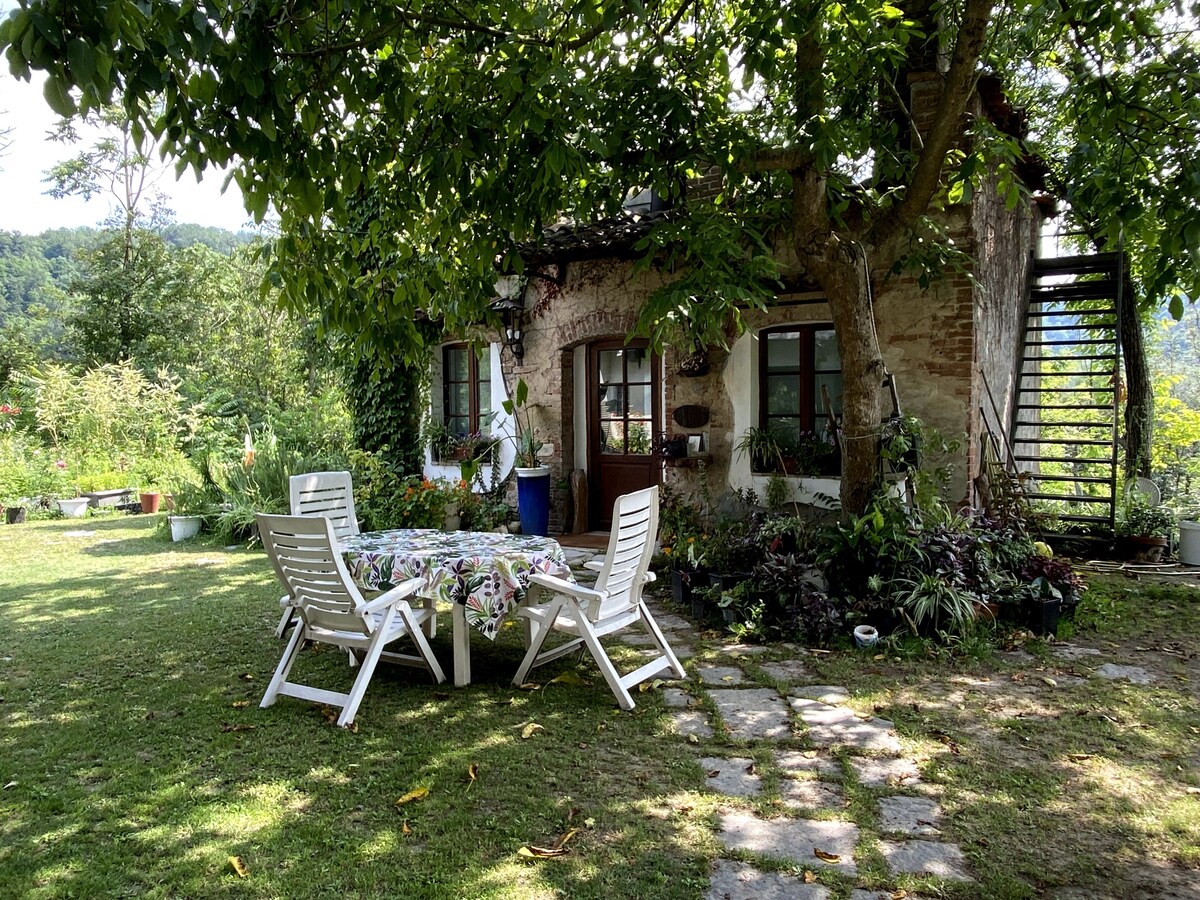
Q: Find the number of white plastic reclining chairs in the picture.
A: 3